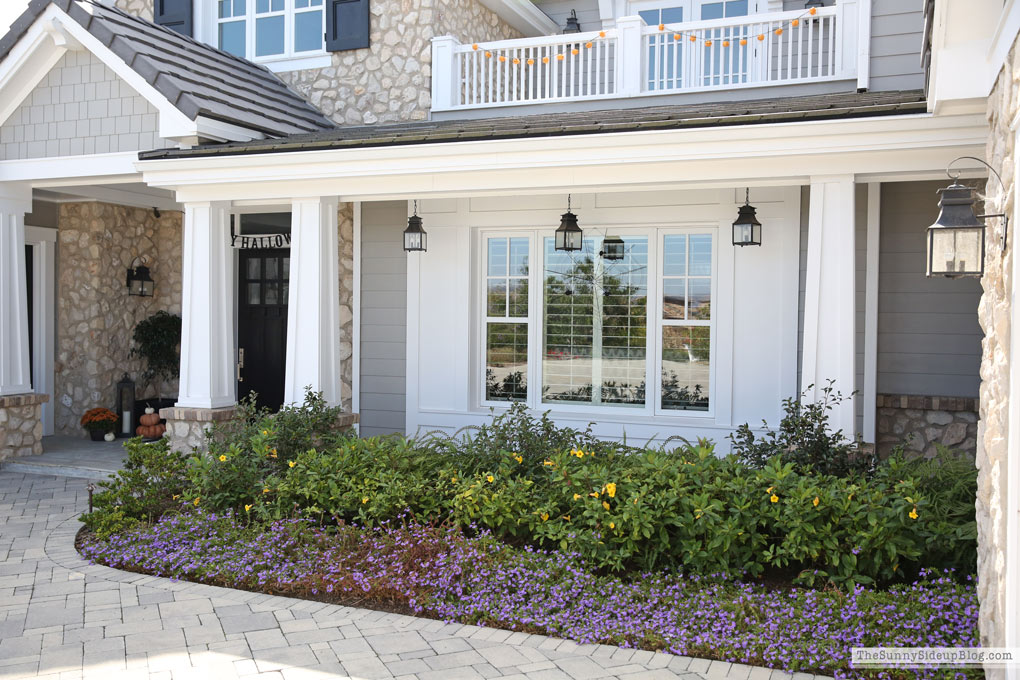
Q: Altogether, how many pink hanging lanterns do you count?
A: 0